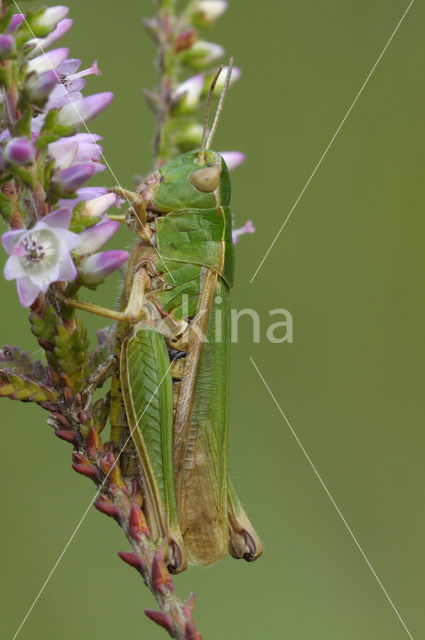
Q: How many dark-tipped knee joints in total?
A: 2